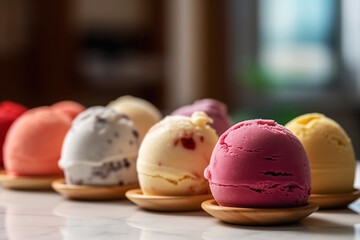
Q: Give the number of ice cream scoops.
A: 9